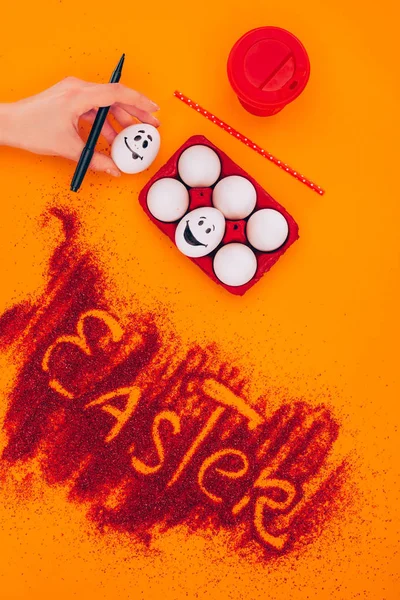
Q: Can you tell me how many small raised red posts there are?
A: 2